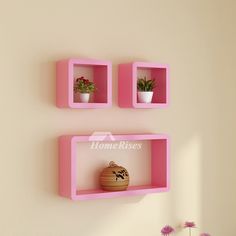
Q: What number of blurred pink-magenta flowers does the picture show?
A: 3